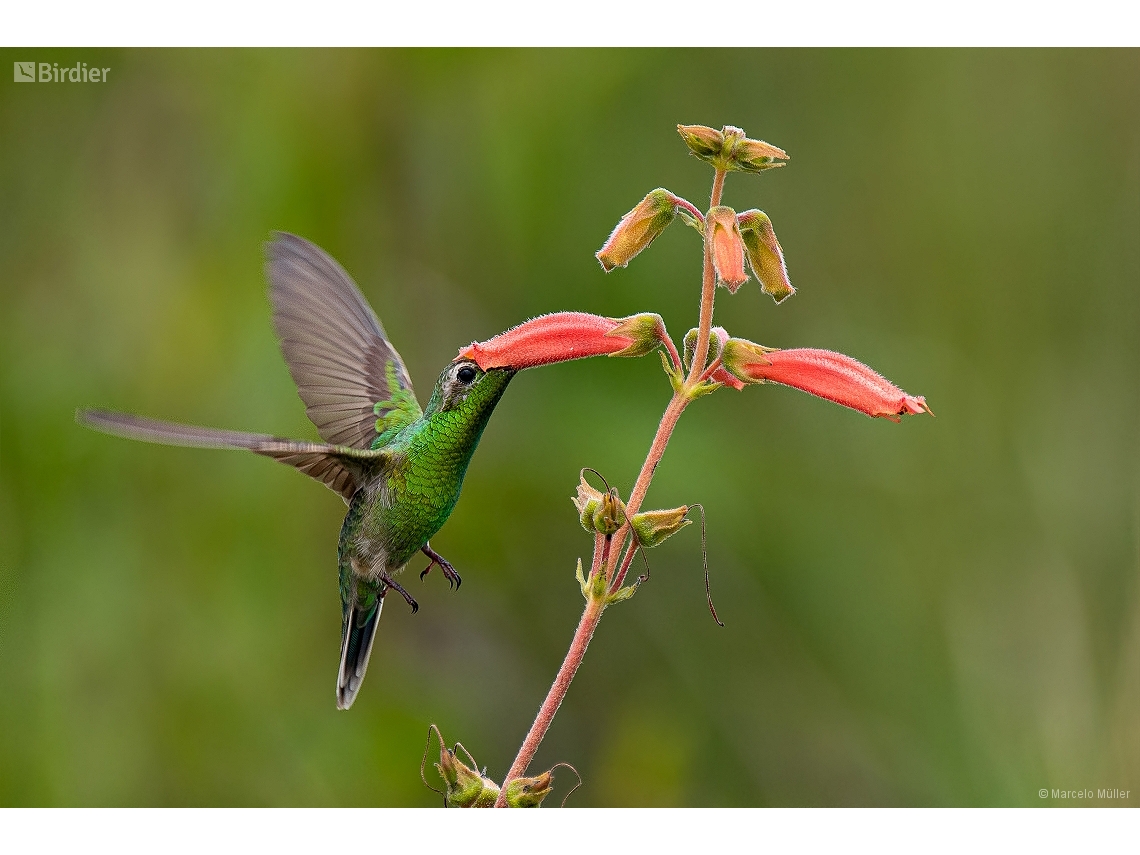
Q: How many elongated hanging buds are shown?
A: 3